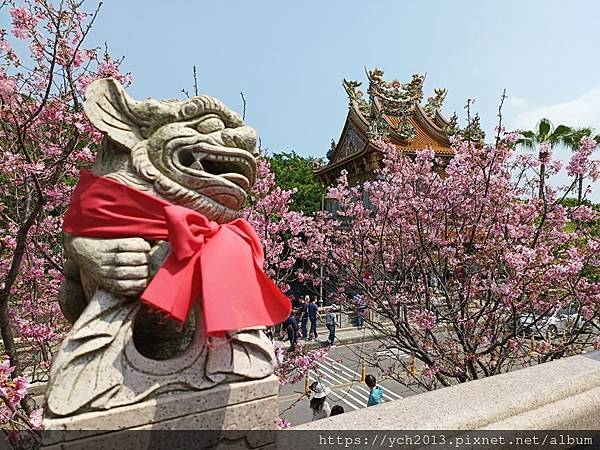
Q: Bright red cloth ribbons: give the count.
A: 1